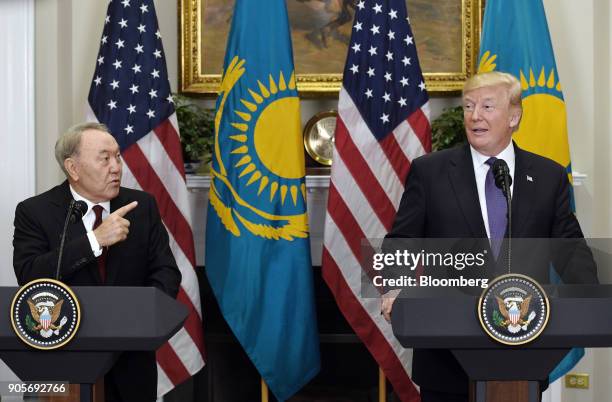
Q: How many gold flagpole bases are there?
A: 2